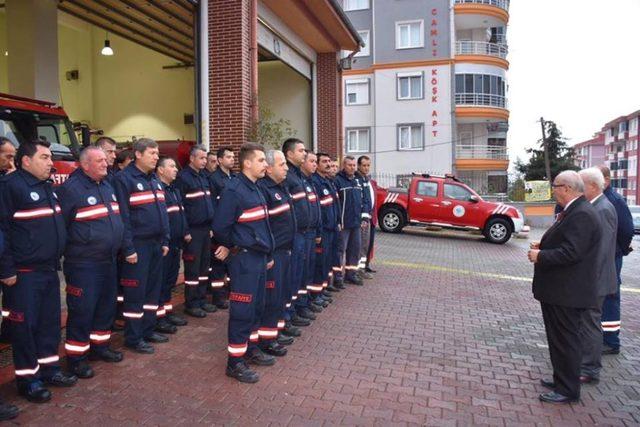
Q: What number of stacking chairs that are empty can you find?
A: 0